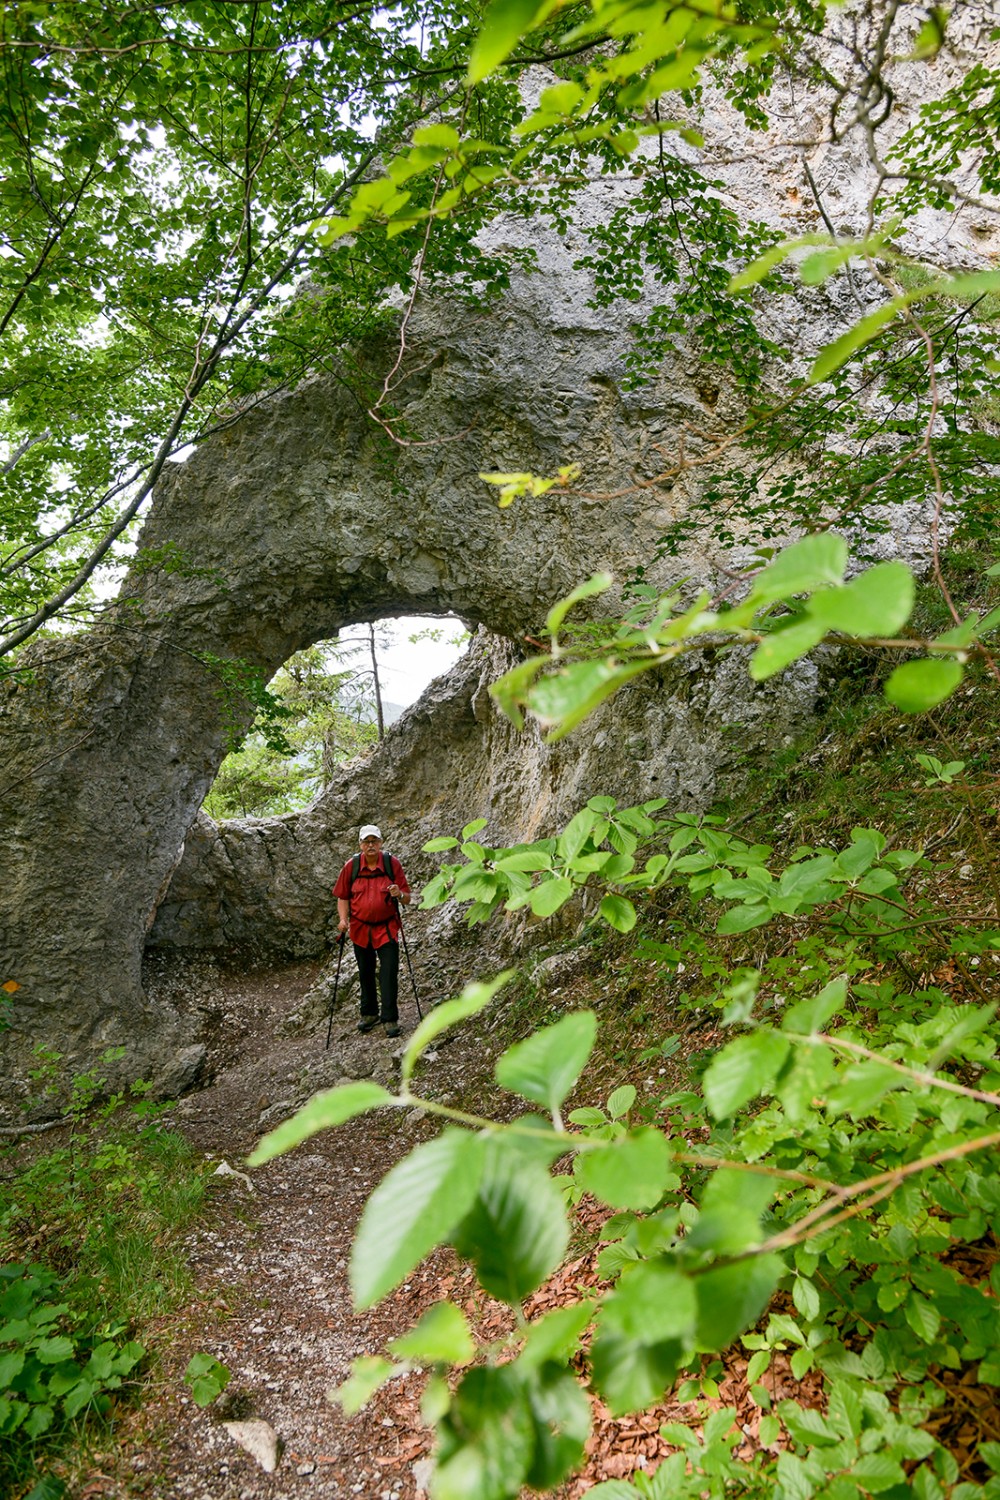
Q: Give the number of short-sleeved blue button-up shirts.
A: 0